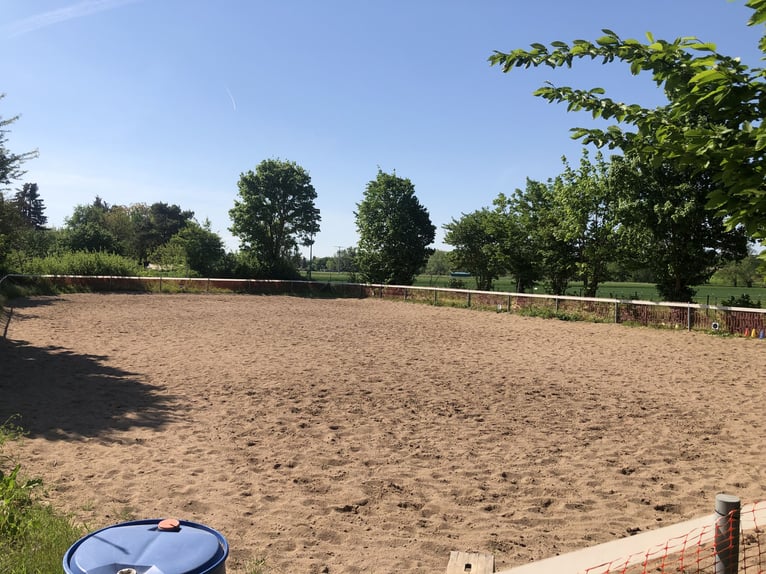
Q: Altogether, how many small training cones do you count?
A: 3